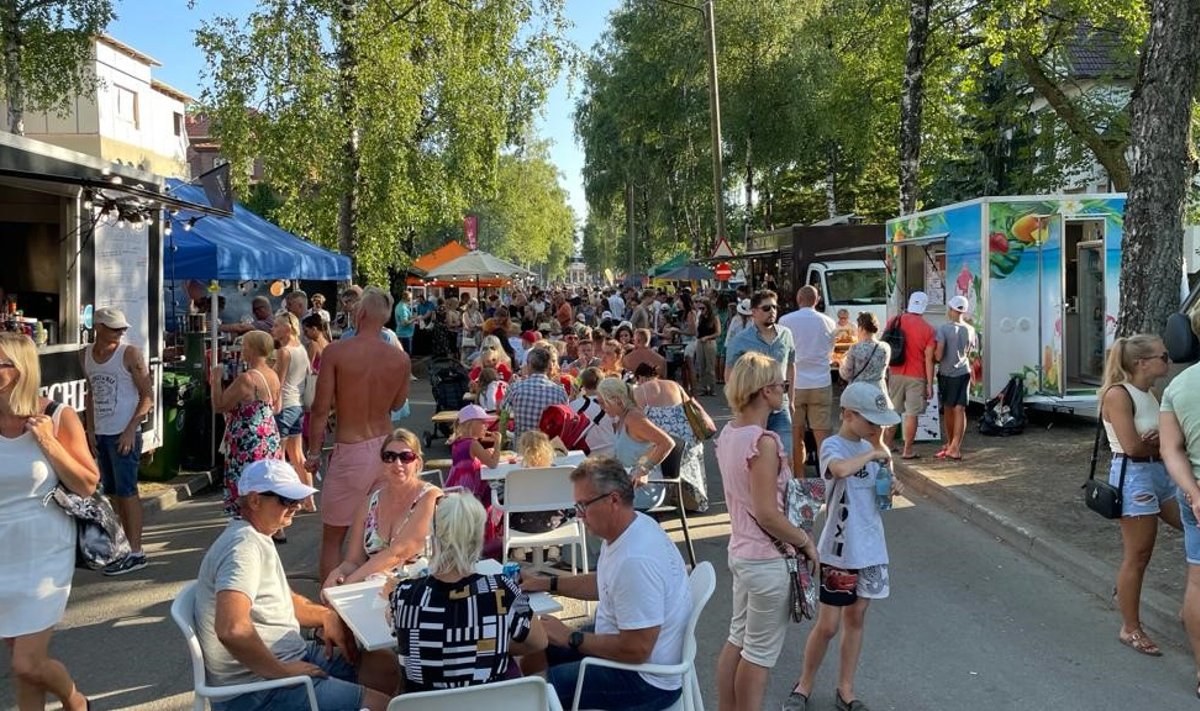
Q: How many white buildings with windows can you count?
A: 1